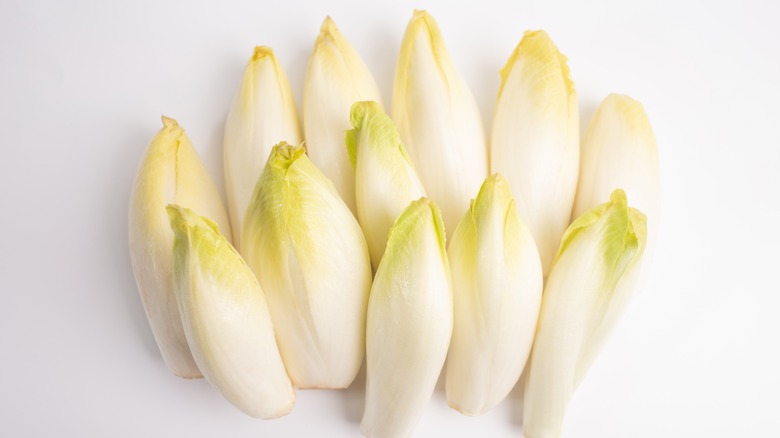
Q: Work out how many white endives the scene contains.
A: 12